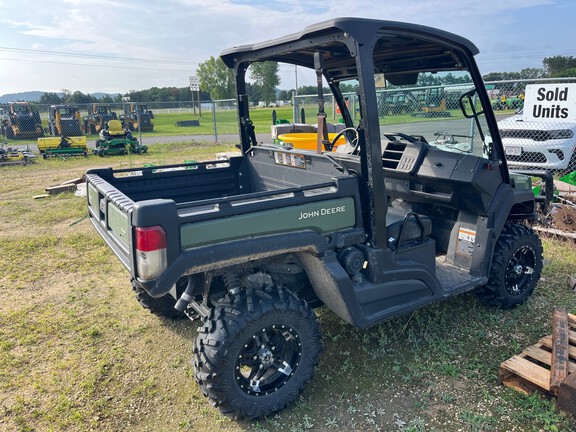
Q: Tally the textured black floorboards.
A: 1